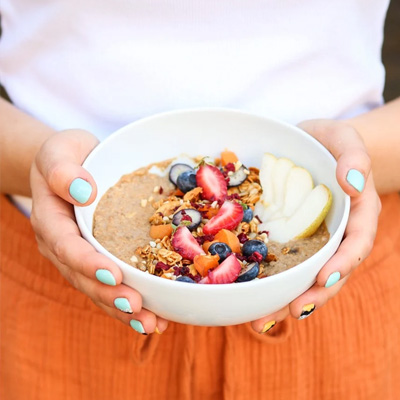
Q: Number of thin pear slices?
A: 4